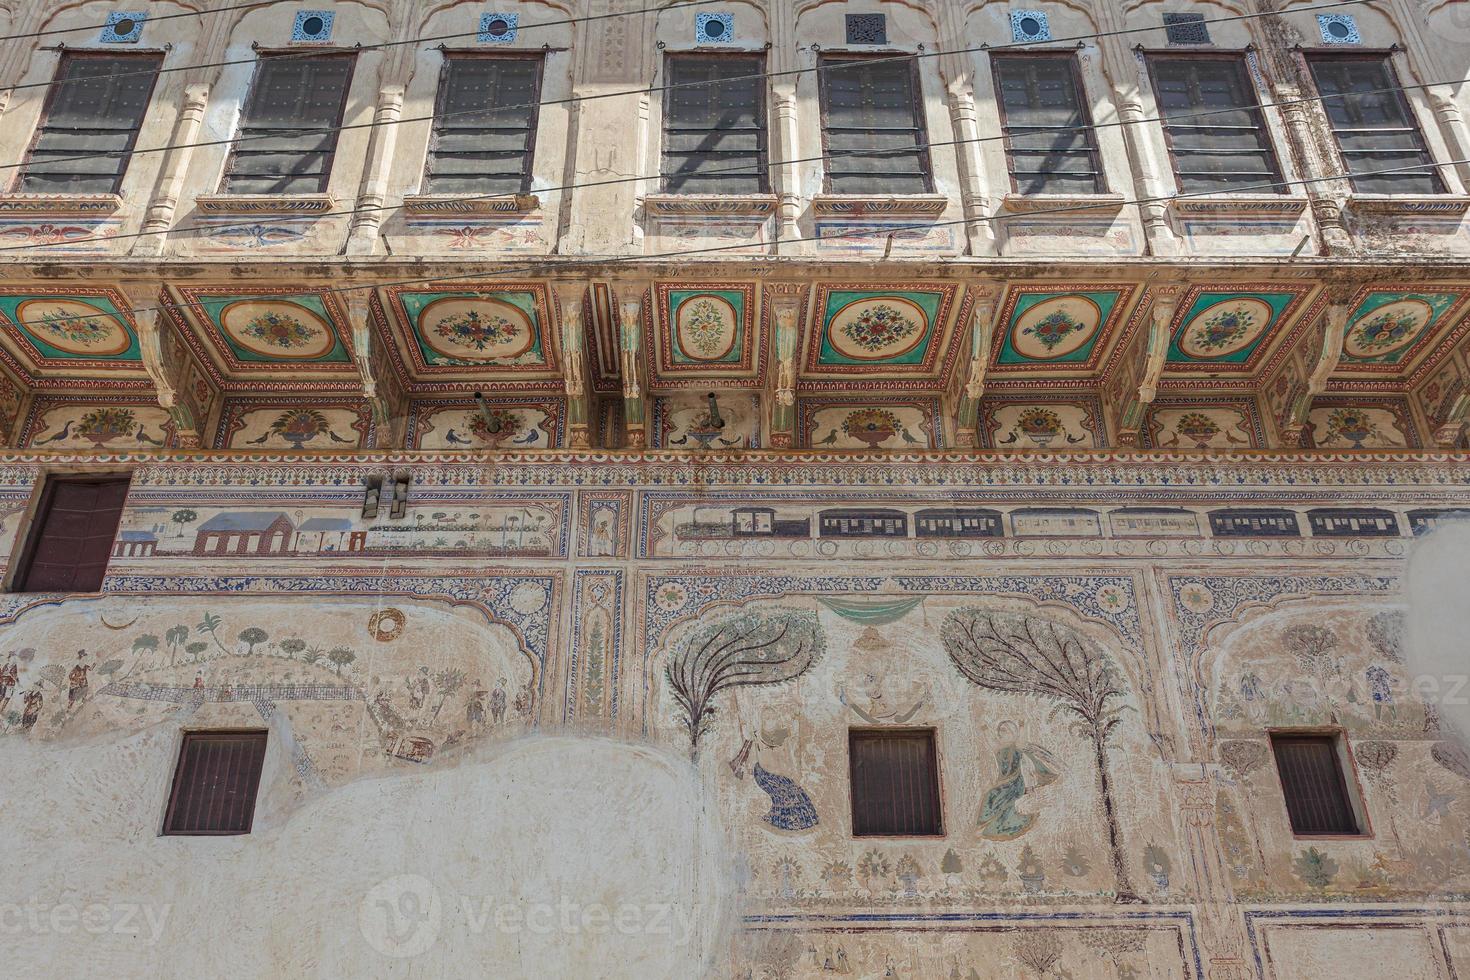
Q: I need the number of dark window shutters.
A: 12